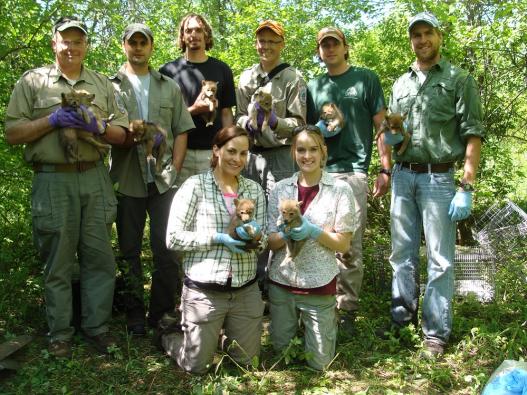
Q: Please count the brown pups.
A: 8